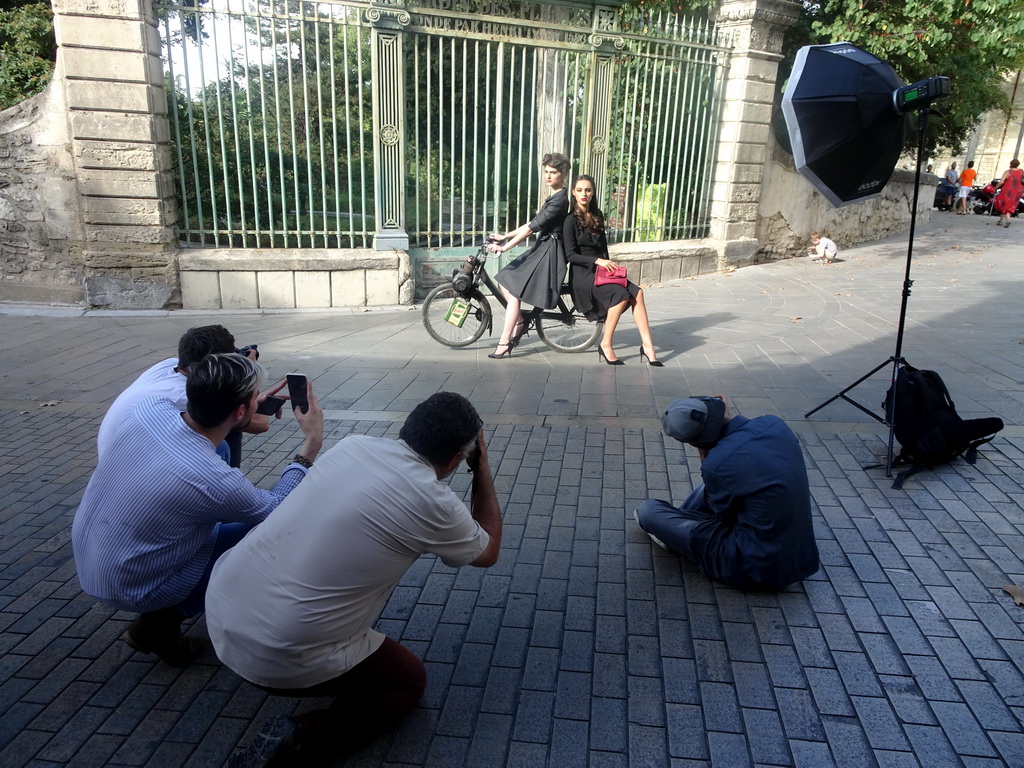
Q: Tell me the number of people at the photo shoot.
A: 6